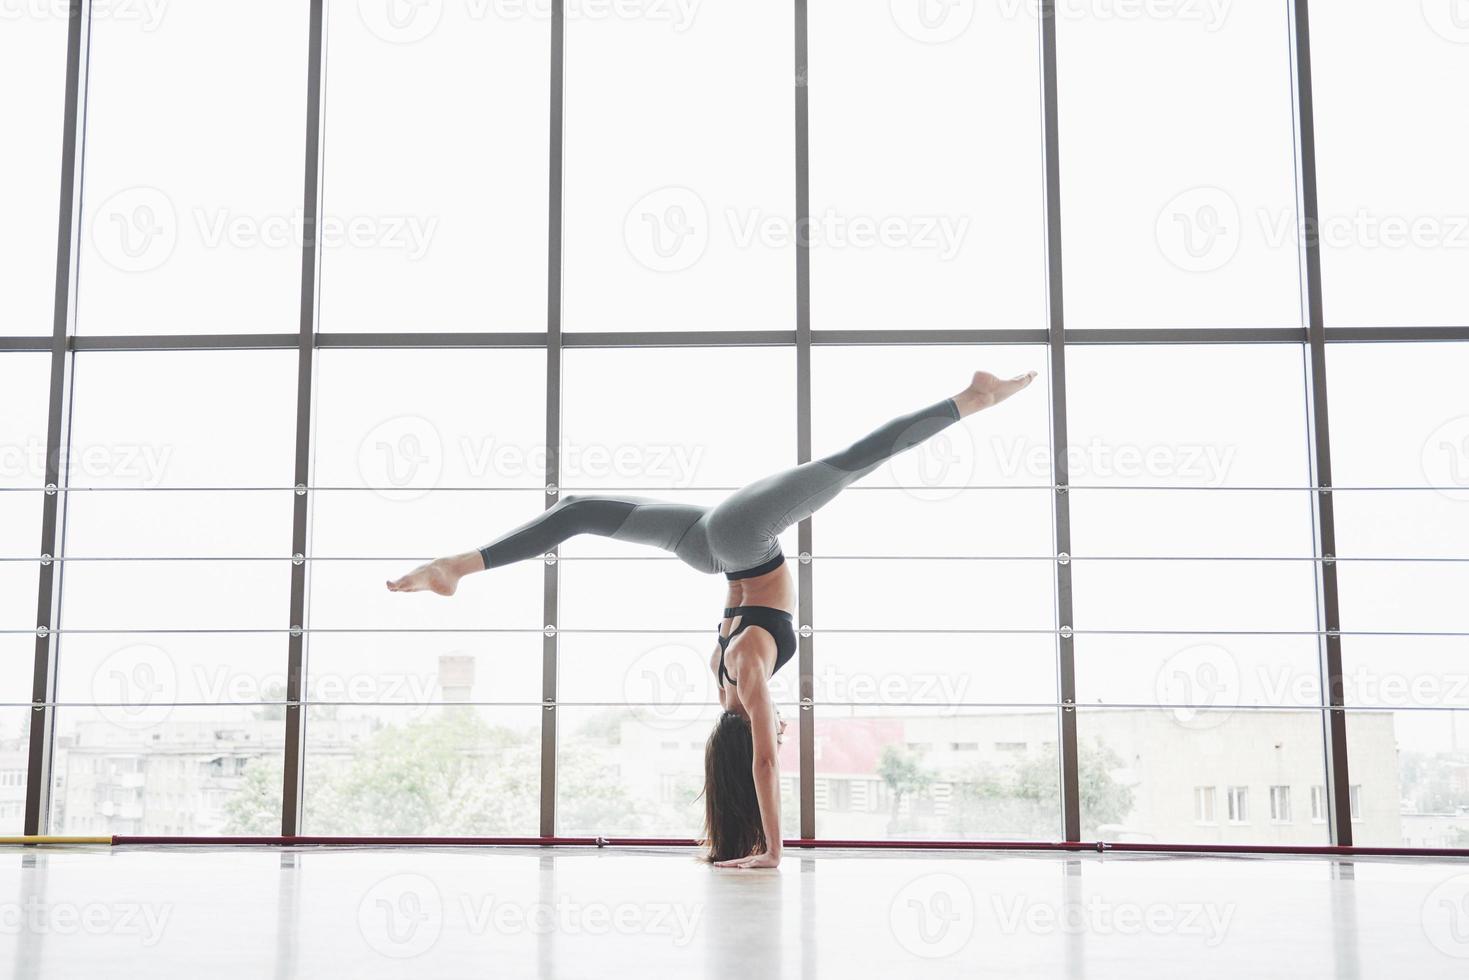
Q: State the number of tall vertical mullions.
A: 6